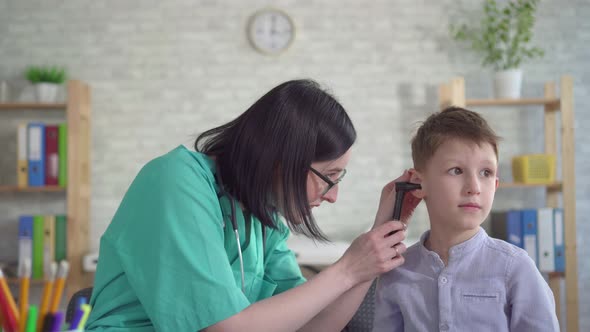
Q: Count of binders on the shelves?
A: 13